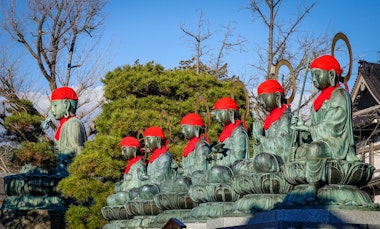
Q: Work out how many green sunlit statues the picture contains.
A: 7